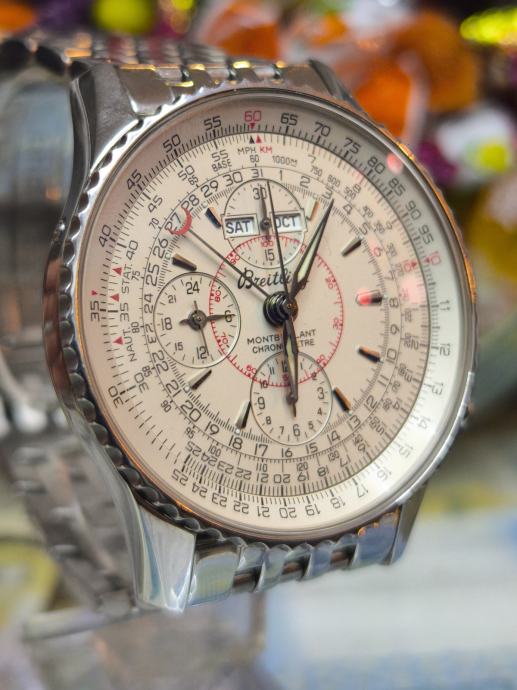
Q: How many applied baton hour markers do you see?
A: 9